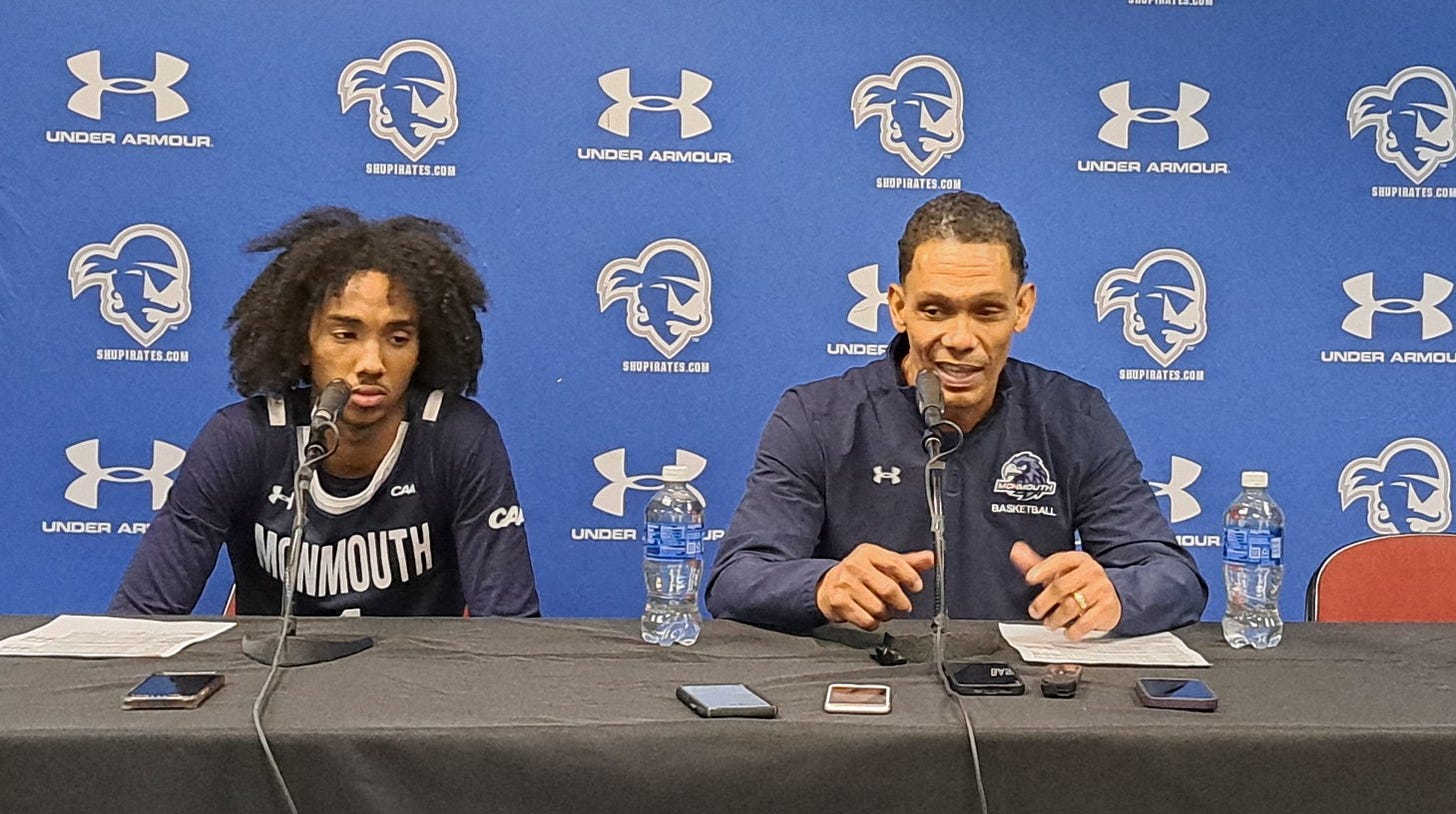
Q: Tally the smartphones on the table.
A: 5